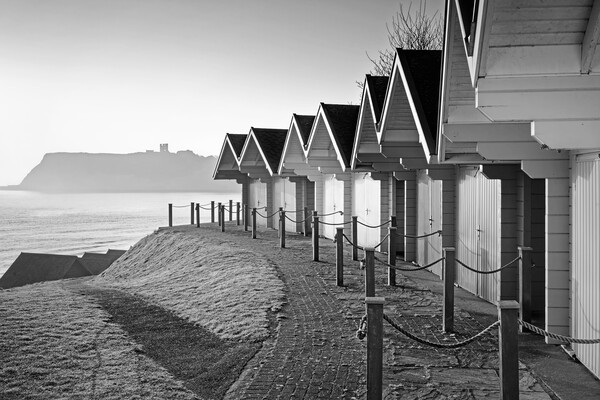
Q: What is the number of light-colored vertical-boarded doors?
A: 7